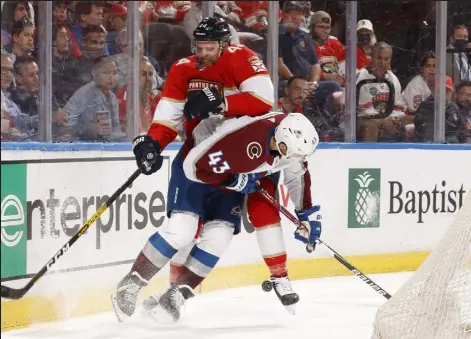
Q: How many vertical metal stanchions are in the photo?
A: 6